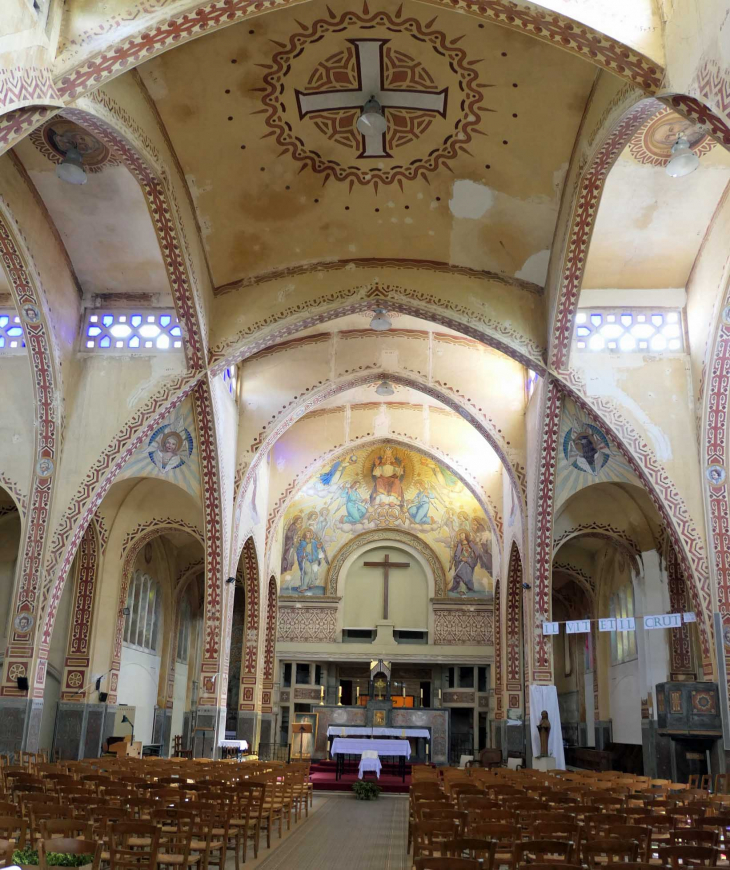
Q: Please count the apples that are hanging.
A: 0